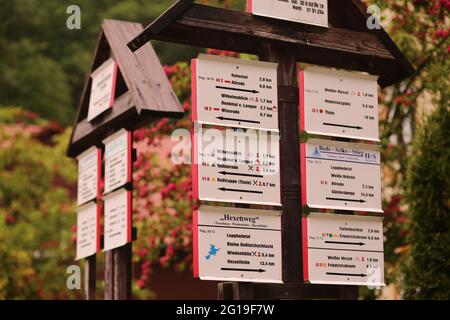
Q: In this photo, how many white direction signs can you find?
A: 12